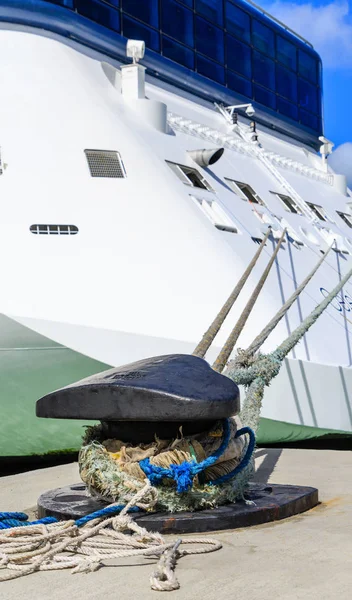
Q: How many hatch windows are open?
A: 5